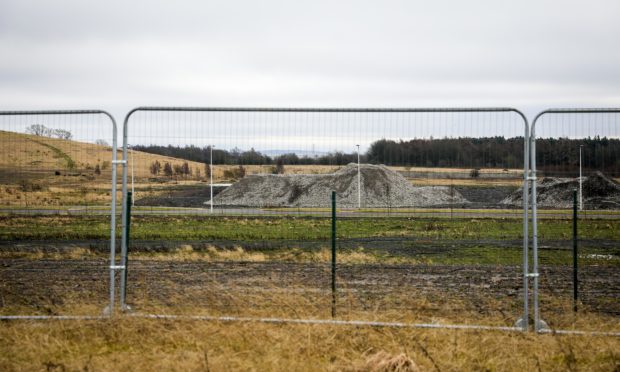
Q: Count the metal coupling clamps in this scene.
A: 4